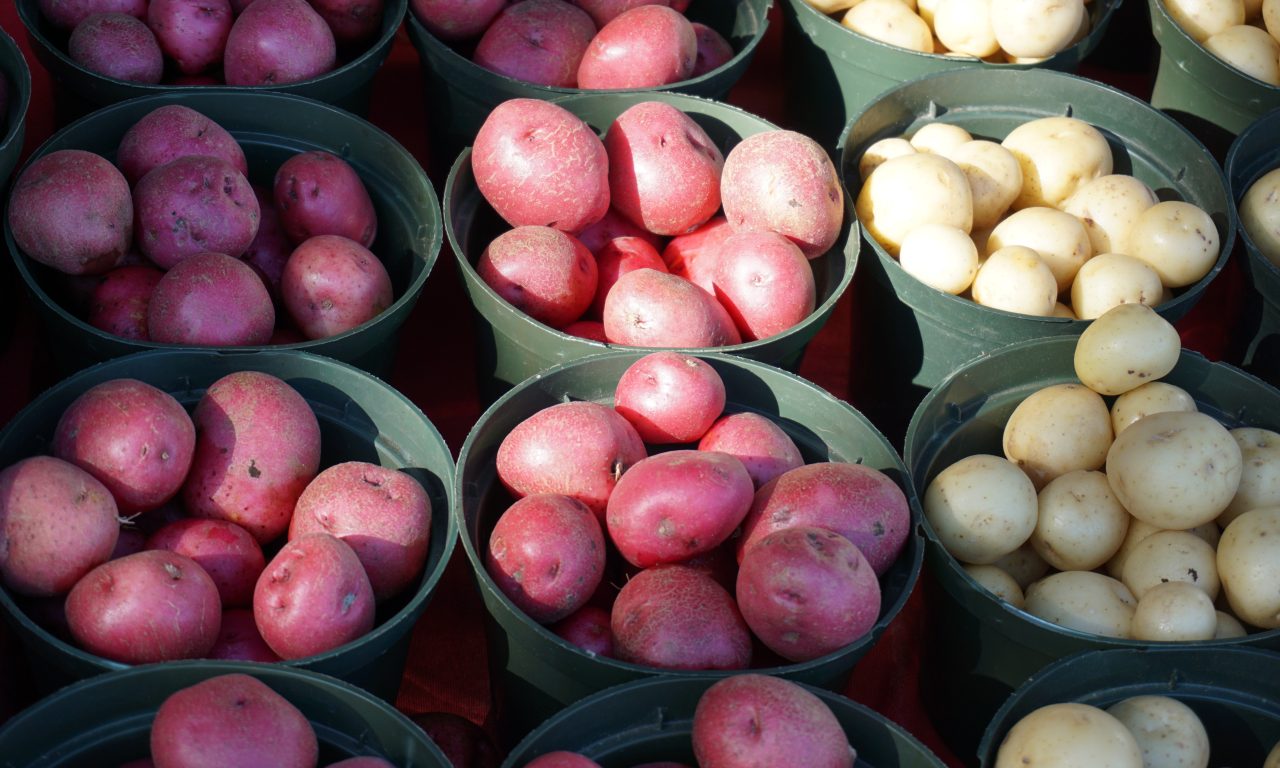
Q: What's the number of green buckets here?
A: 15